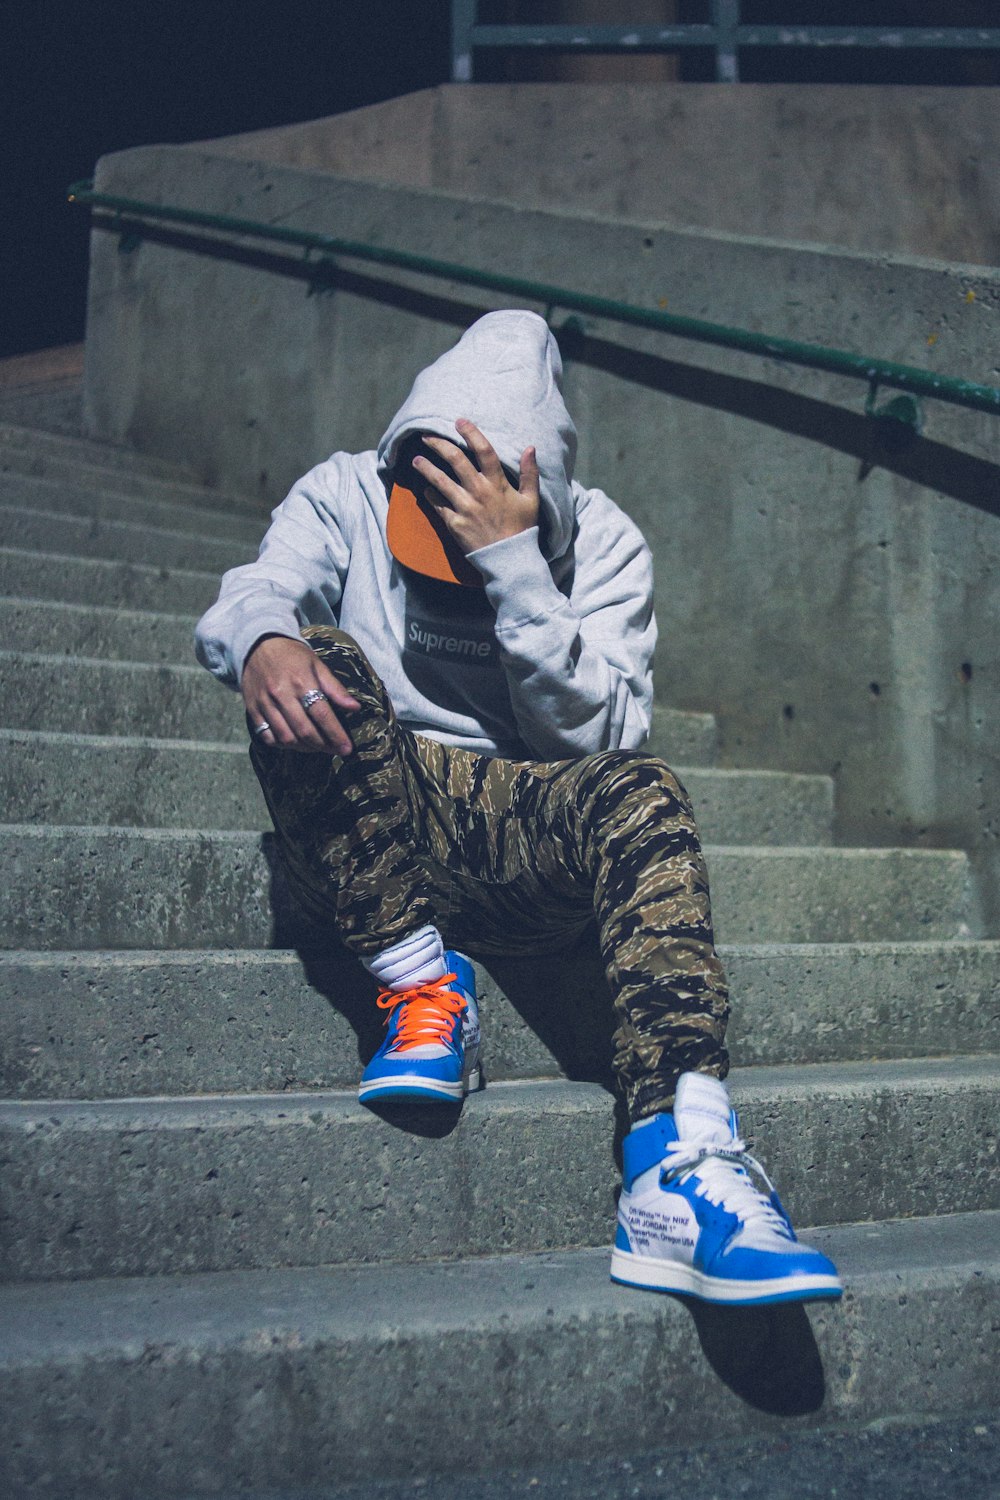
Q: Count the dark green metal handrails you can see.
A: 1